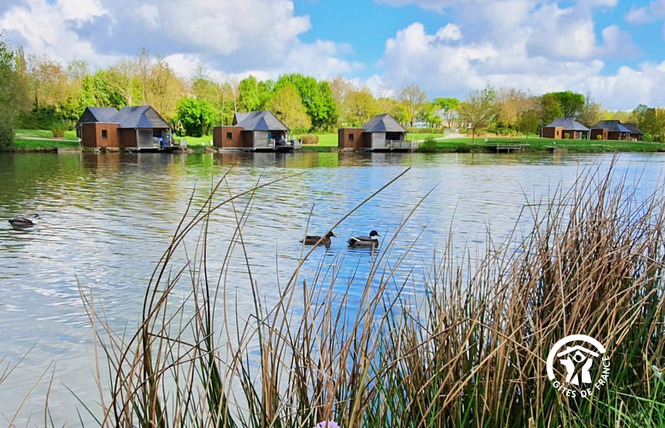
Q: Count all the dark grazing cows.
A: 0